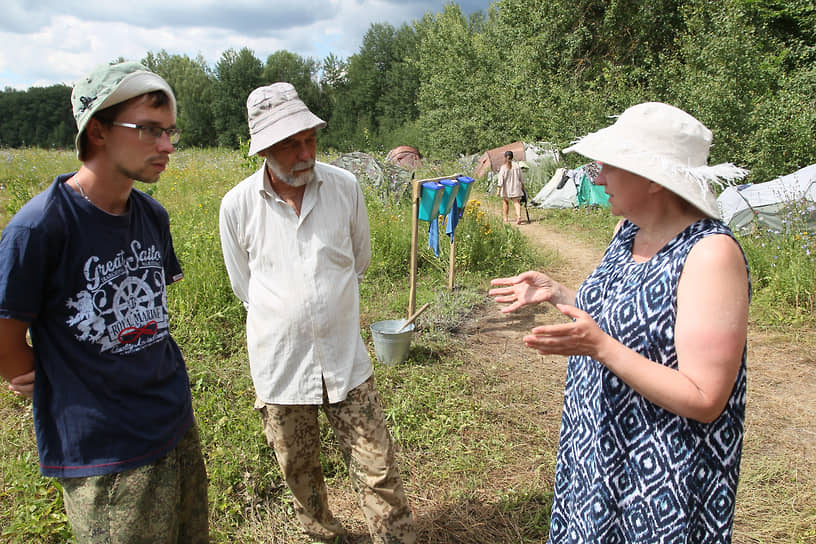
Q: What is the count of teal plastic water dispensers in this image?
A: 3